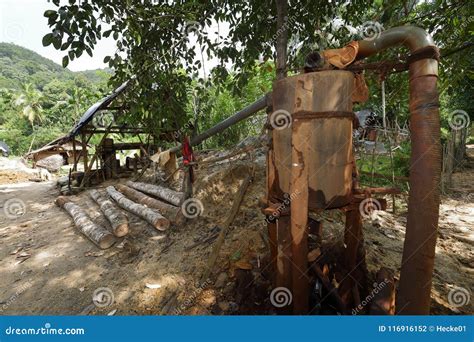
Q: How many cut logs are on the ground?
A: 5